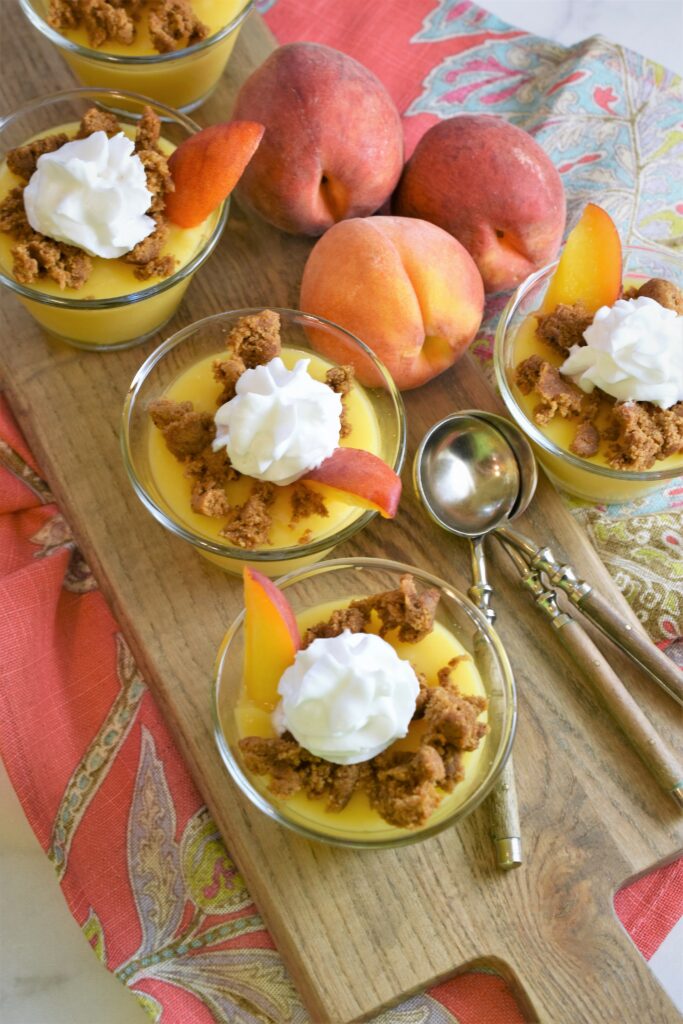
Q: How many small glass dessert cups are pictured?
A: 5